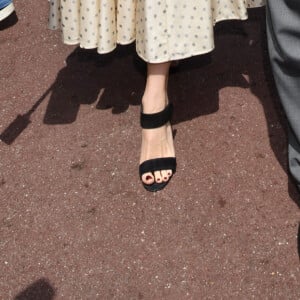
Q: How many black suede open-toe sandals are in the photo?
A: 1